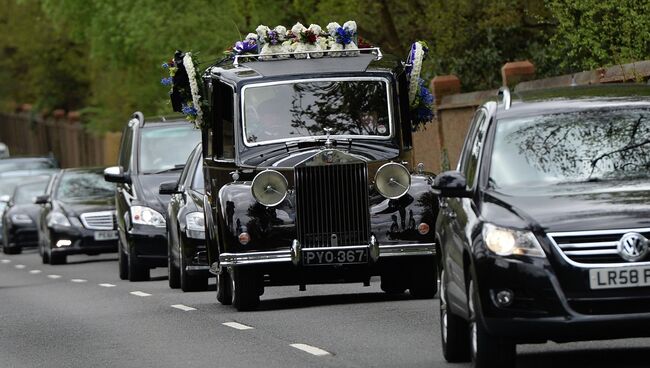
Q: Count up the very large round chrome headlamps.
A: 2